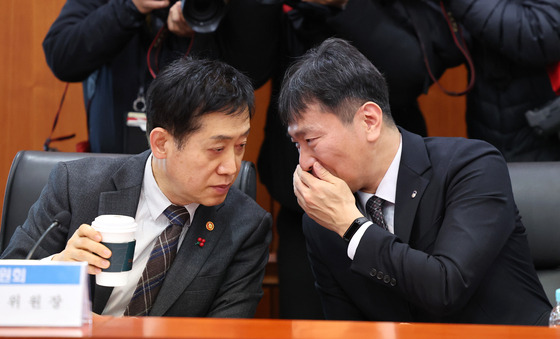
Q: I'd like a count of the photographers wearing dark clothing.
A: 3